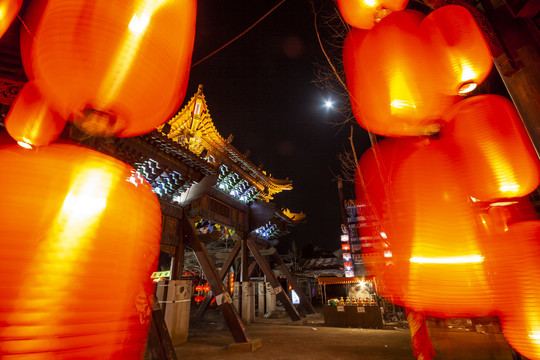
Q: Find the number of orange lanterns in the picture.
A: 10